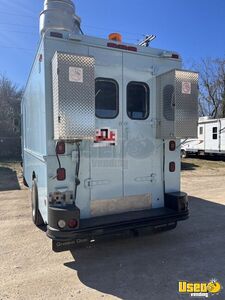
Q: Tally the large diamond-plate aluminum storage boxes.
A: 2